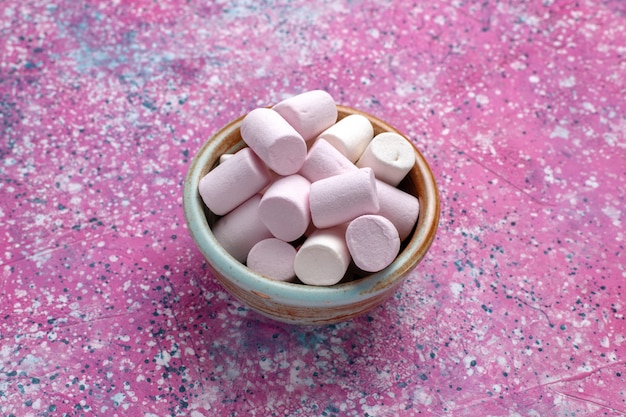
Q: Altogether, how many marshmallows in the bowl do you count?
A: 14